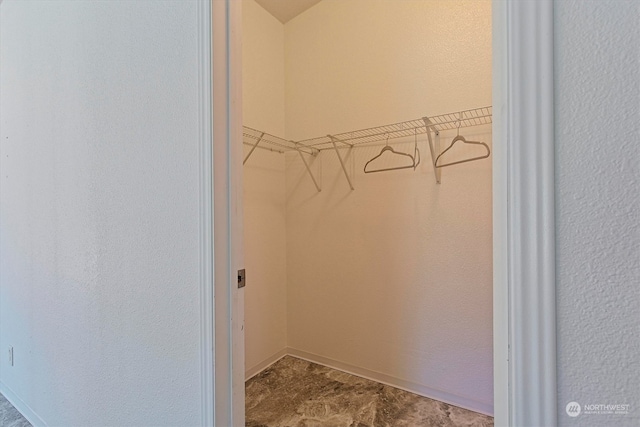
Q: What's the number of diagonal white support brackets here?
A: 4